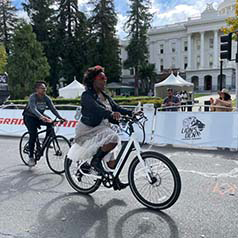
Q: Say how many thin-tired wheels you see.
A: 2